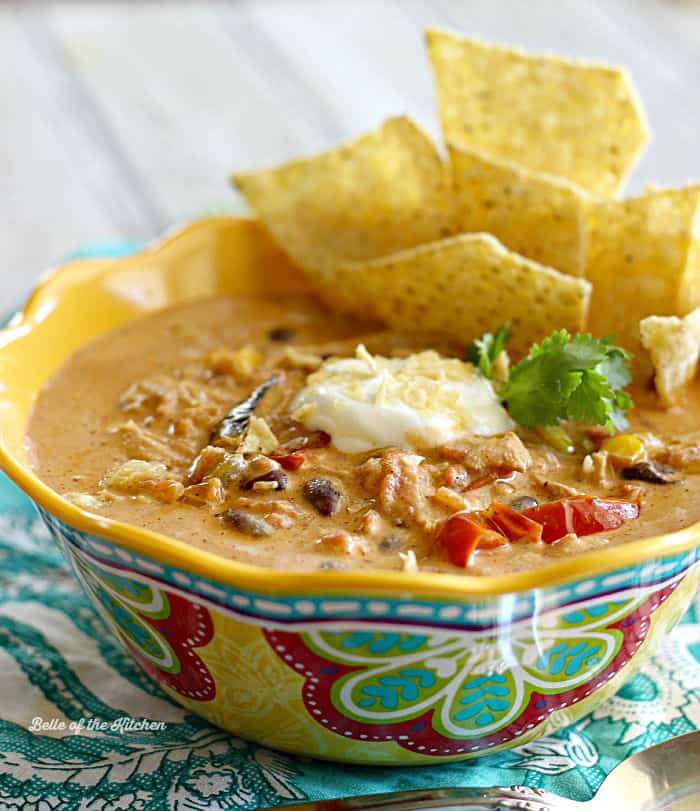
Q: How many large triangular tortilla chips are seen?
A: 5